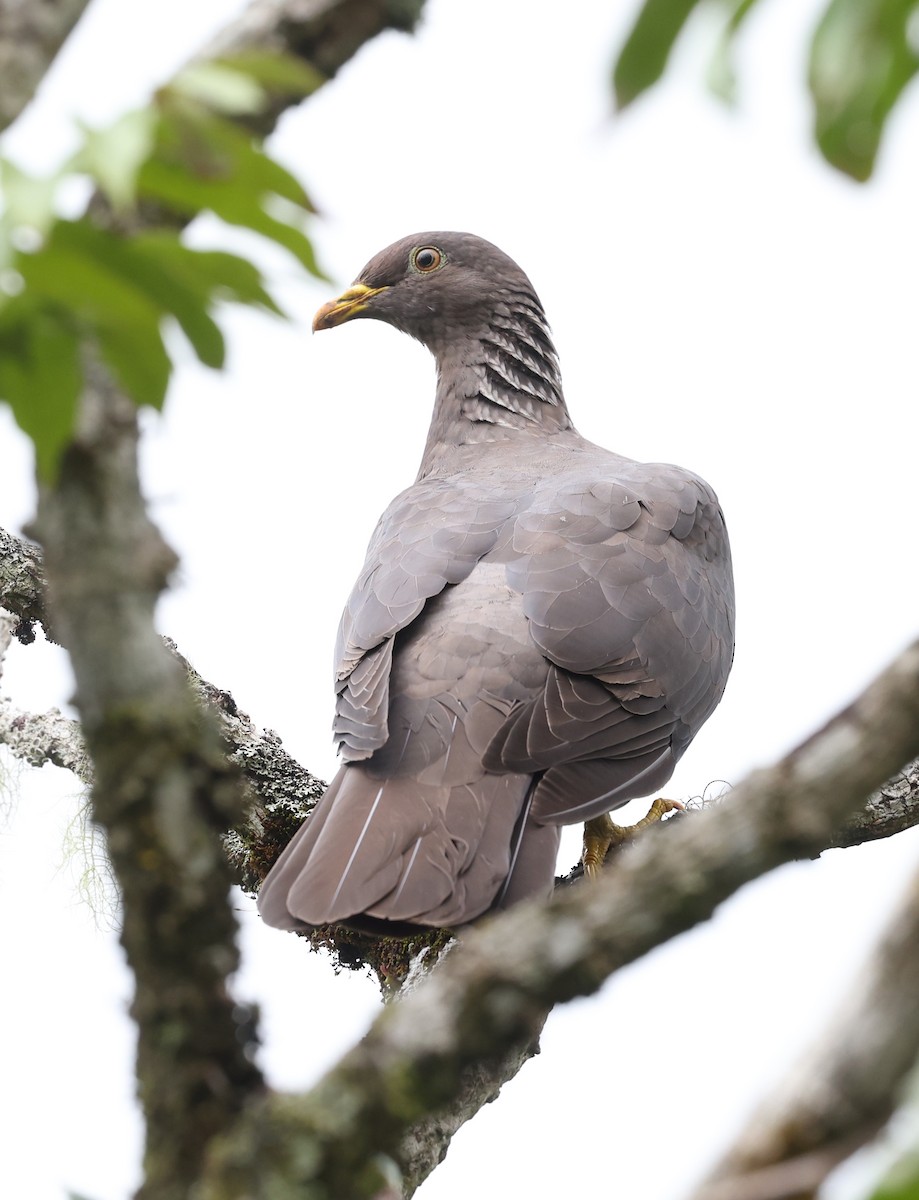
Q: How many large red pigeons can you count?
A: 0